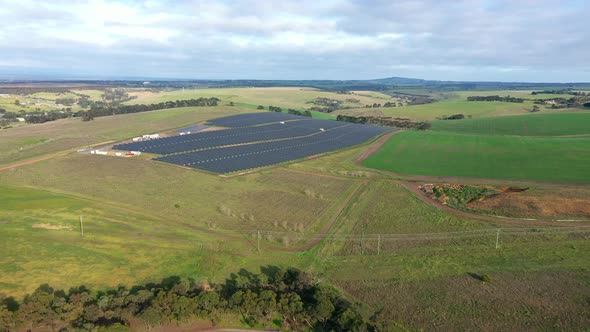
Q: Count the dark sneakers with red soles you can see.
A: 0